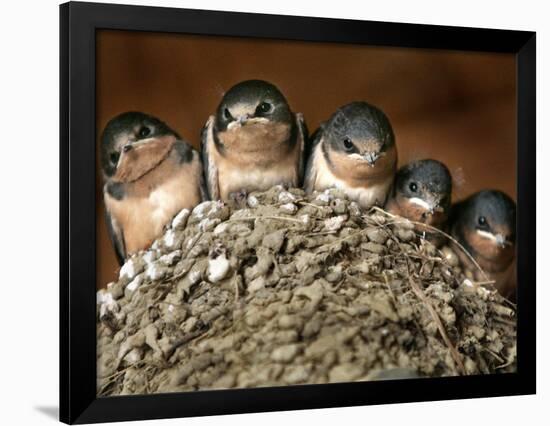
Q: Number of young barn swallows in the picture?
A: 5